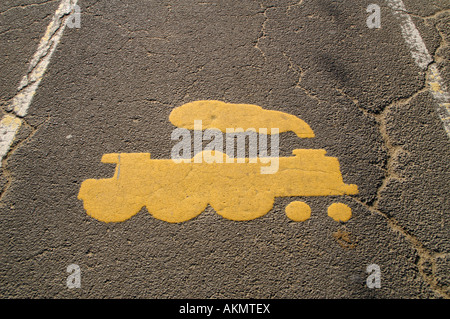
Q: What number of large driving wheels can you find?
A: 3